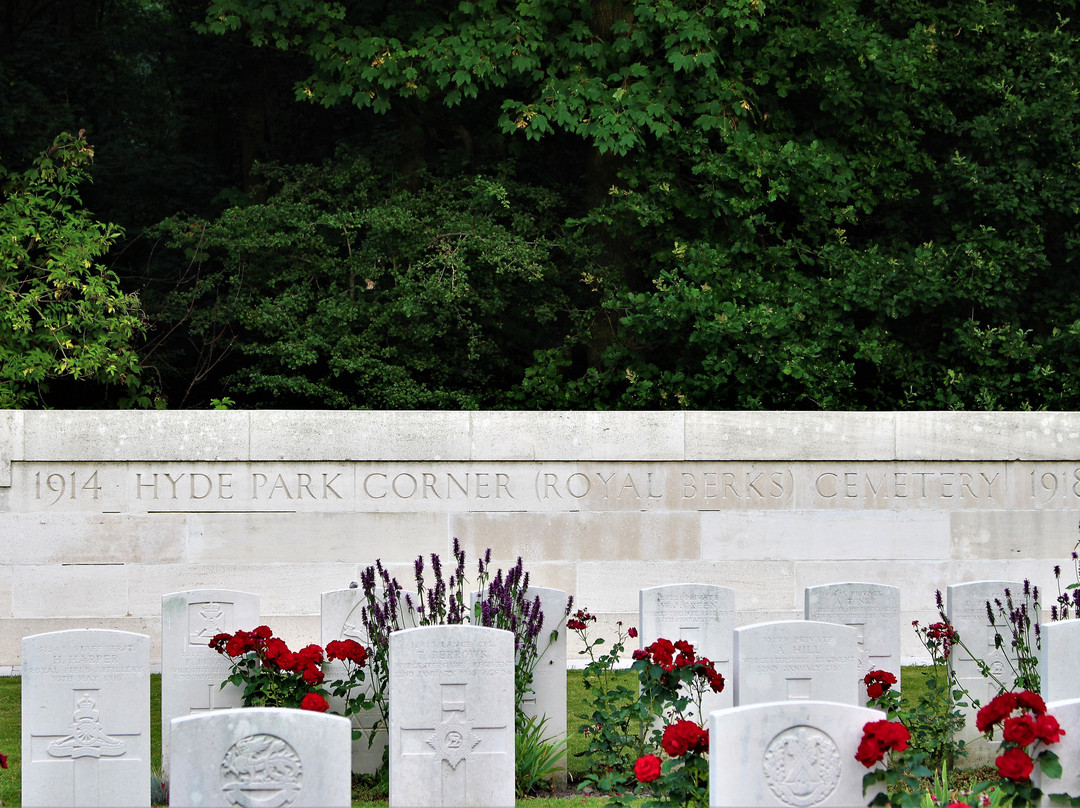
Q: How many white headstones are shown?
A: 13